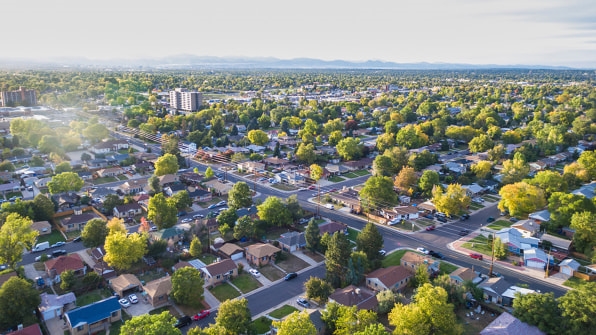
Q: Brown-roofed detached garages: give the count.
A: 2